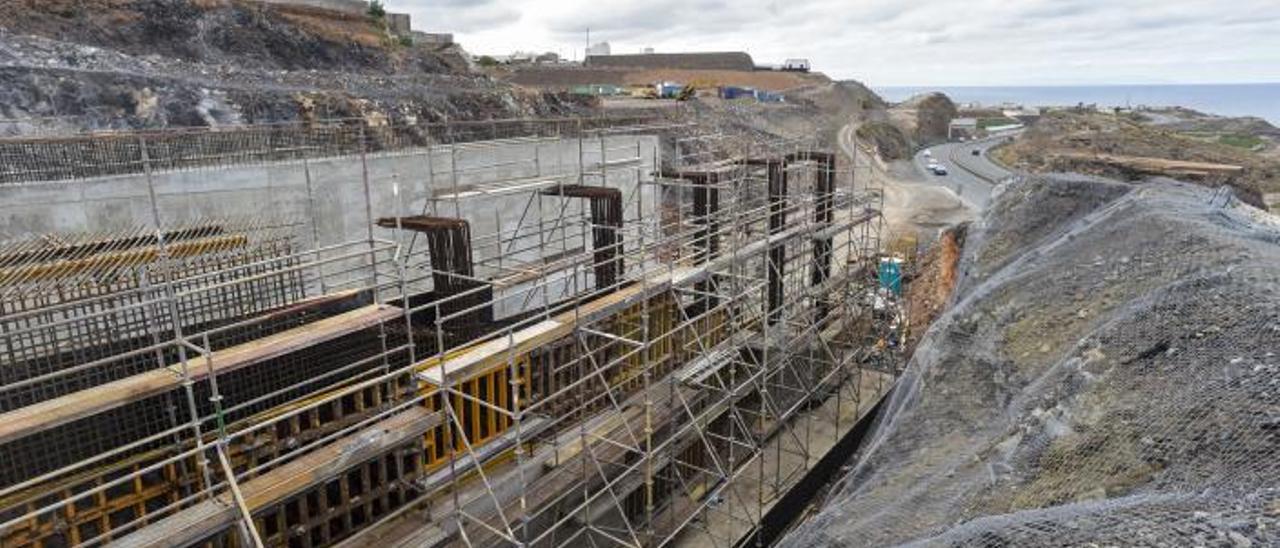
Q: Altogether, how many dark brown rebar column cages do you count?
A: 5